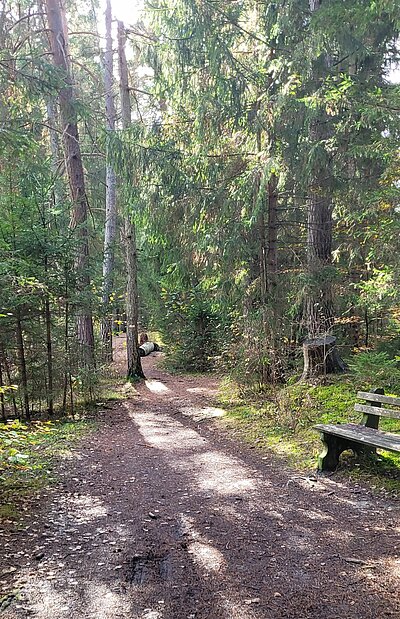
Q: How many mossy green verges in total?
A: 2